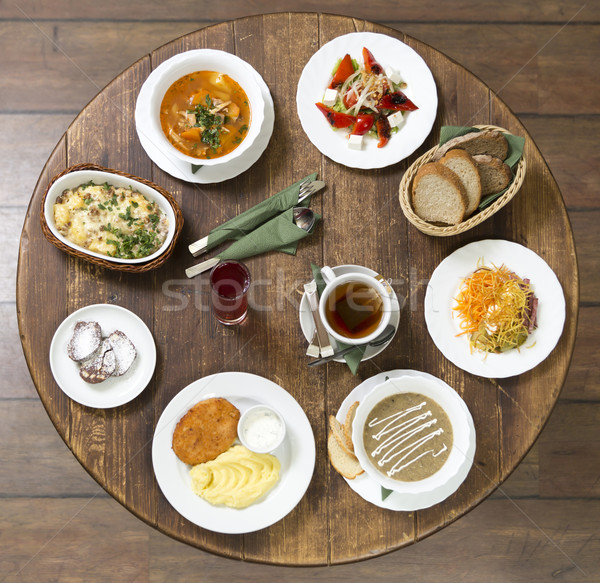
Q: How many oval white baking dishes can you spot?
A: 1